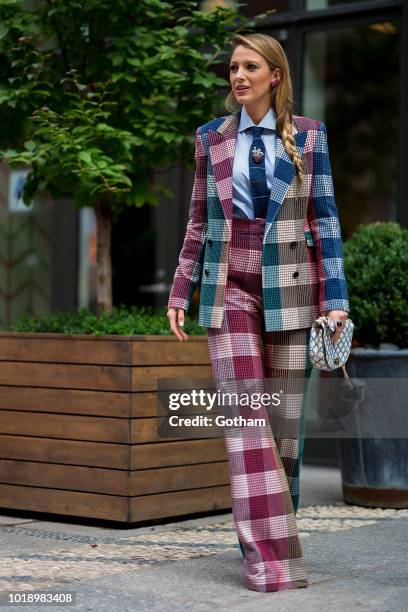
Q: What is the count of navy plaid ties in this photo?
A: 1